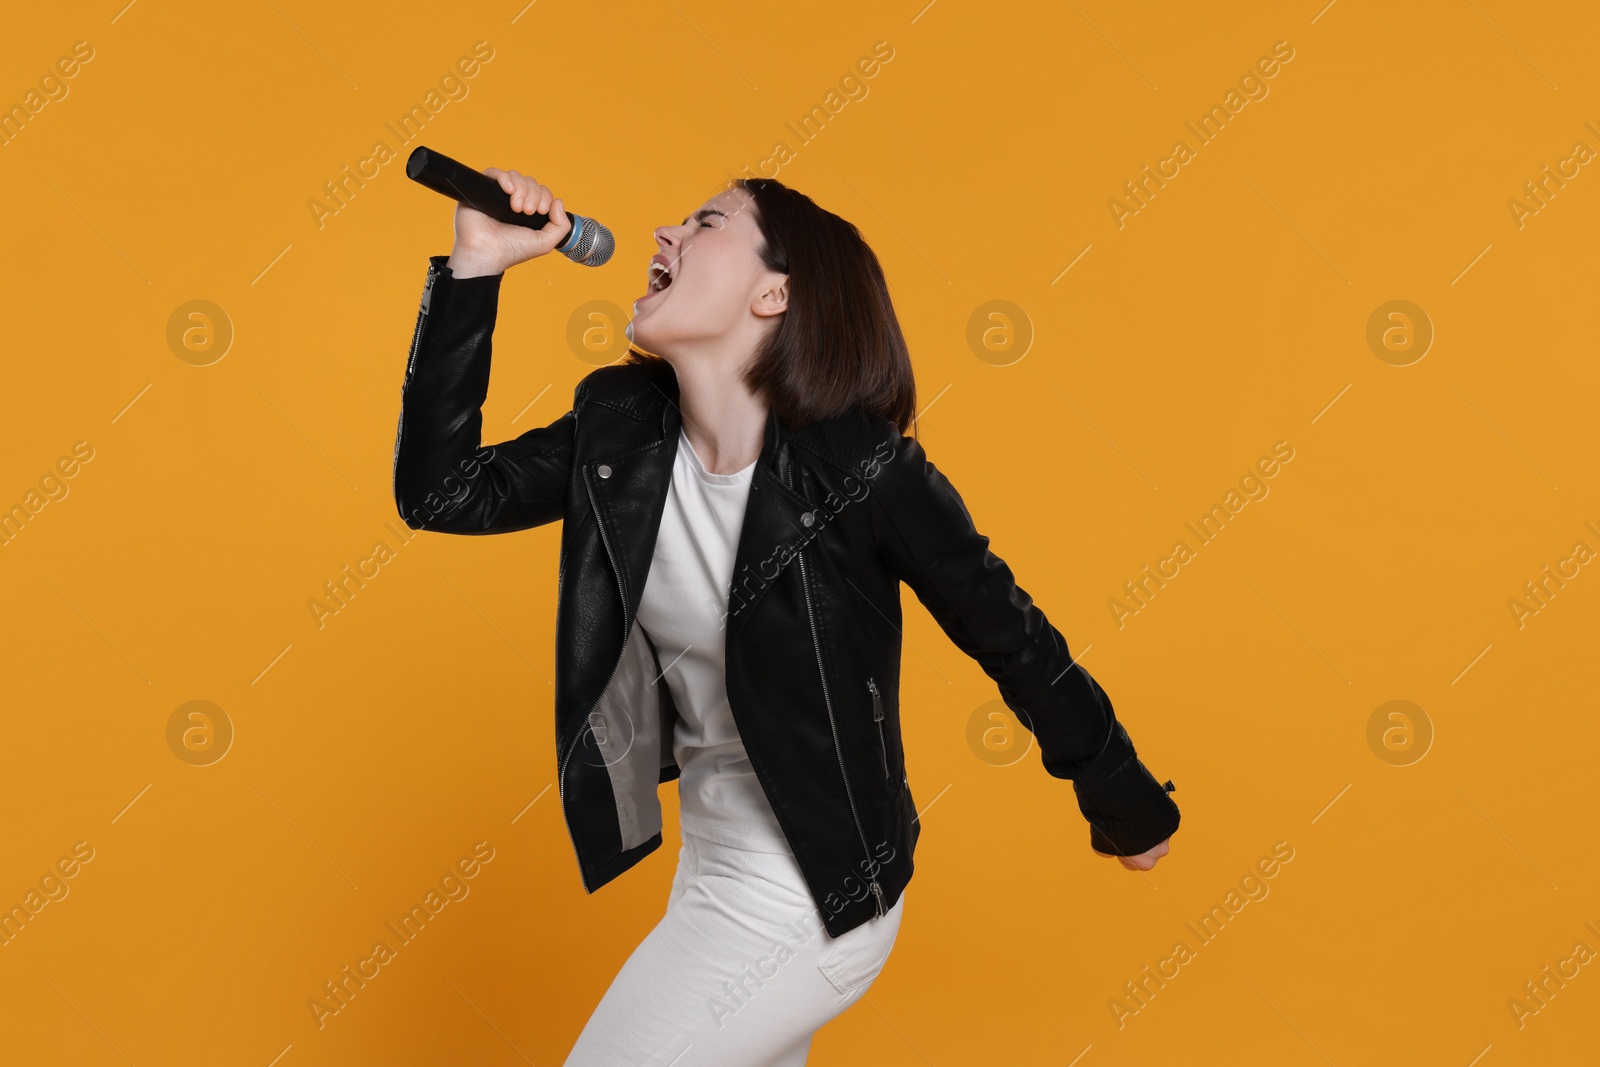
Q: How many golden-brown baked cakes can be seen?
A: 0